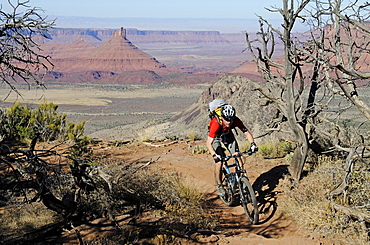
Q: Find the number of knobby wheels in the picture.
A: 2